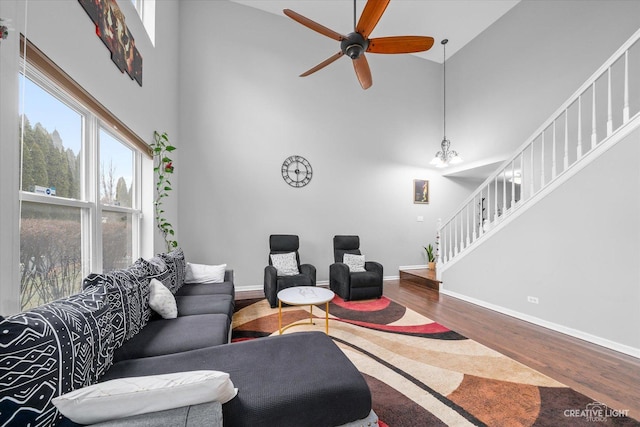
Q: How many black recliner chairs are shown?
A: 2